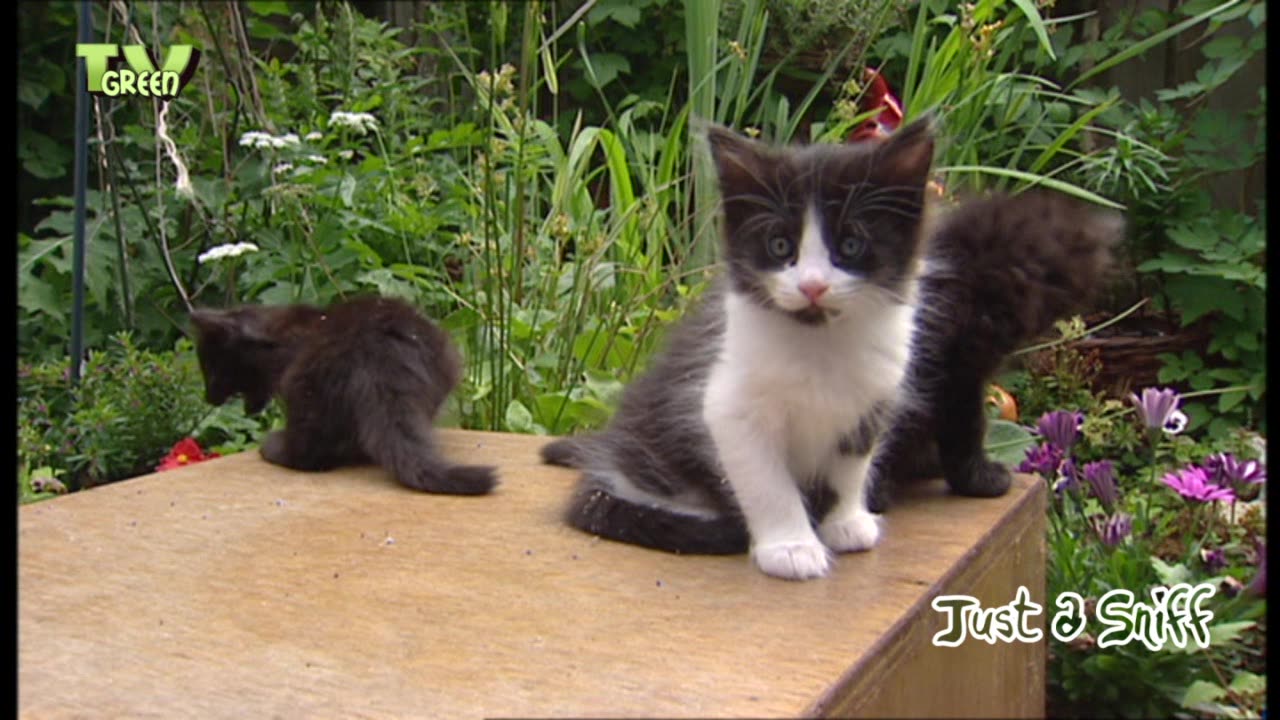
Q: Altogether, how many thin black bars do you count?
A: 2